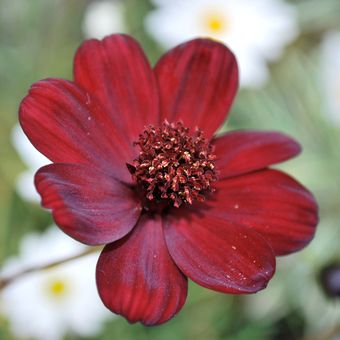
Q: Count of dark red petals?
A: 8